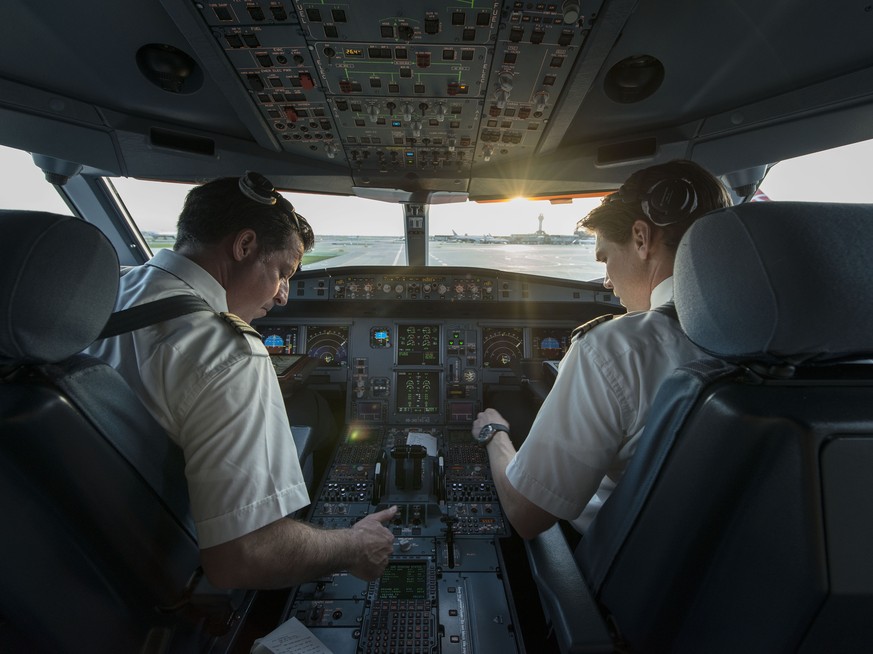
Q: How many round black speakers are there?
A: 2